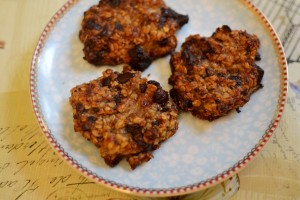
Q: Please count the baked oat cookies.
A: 3